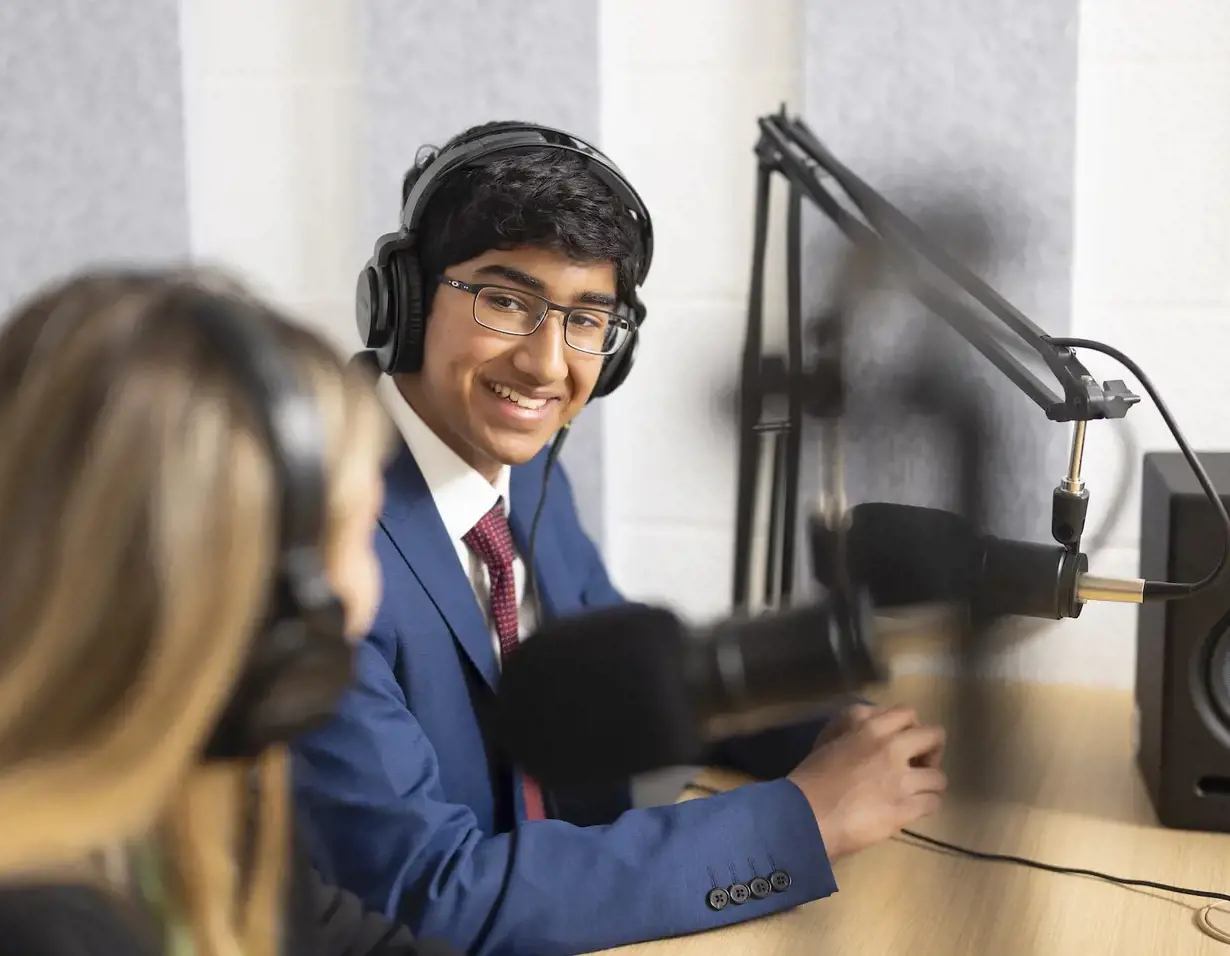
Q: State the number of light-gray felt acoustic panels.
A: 3